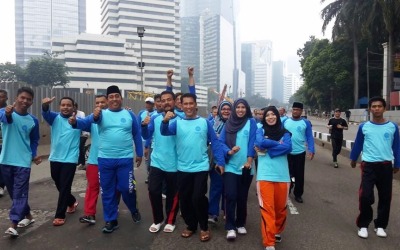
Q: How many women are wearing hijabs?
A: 3